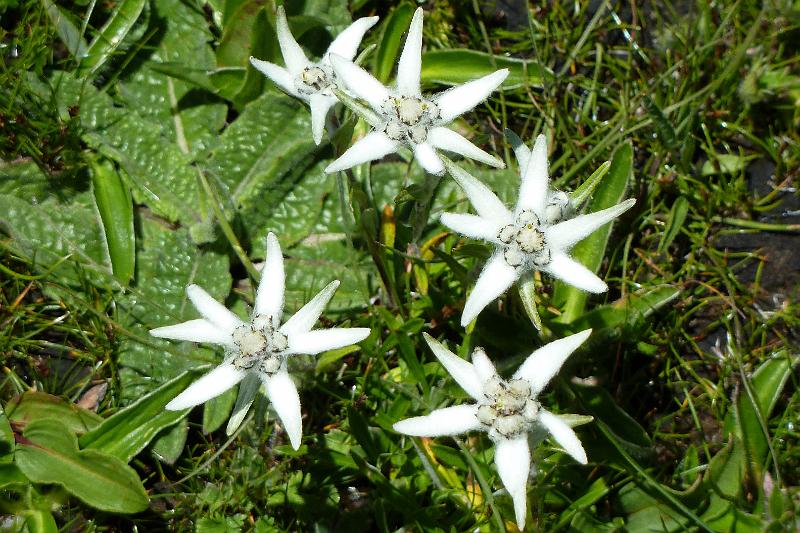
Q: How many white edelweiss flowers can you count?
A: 5